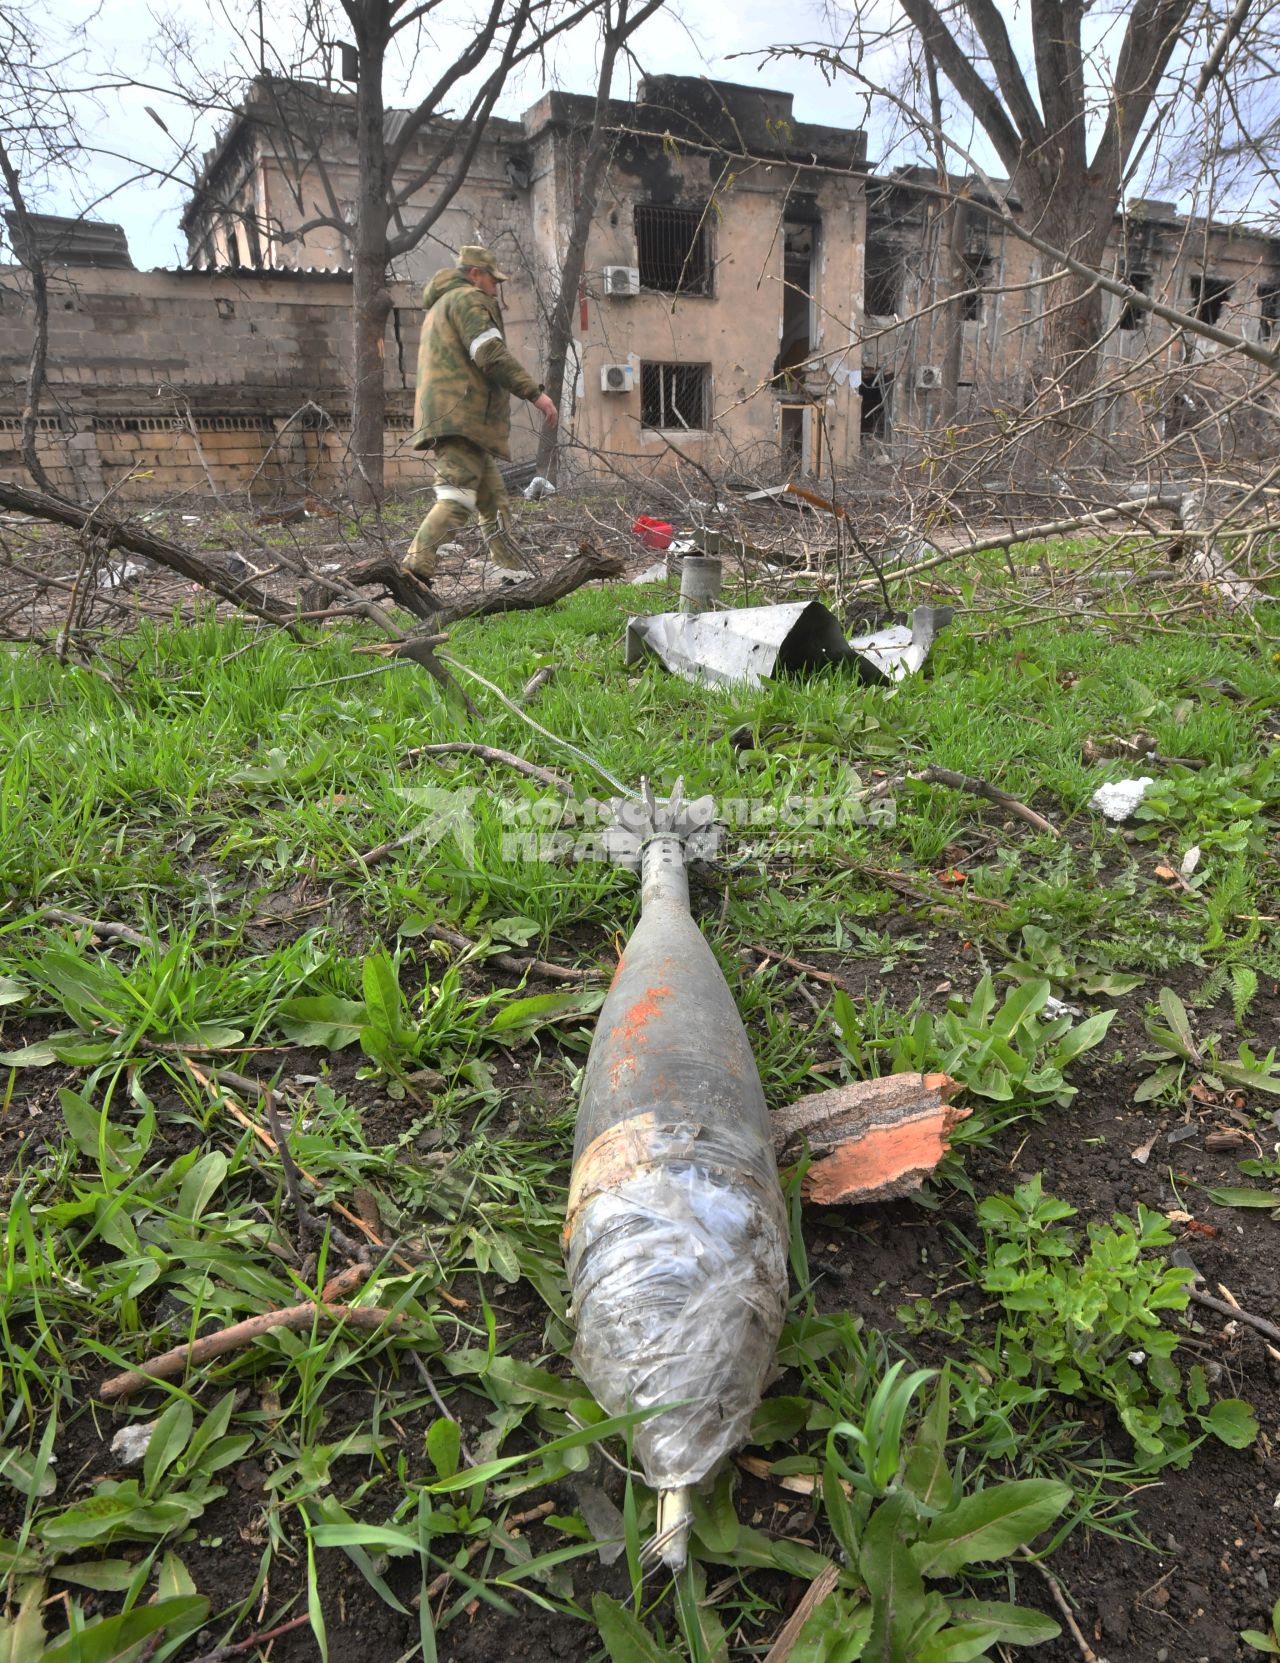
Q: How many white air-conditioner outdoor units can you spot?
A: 3